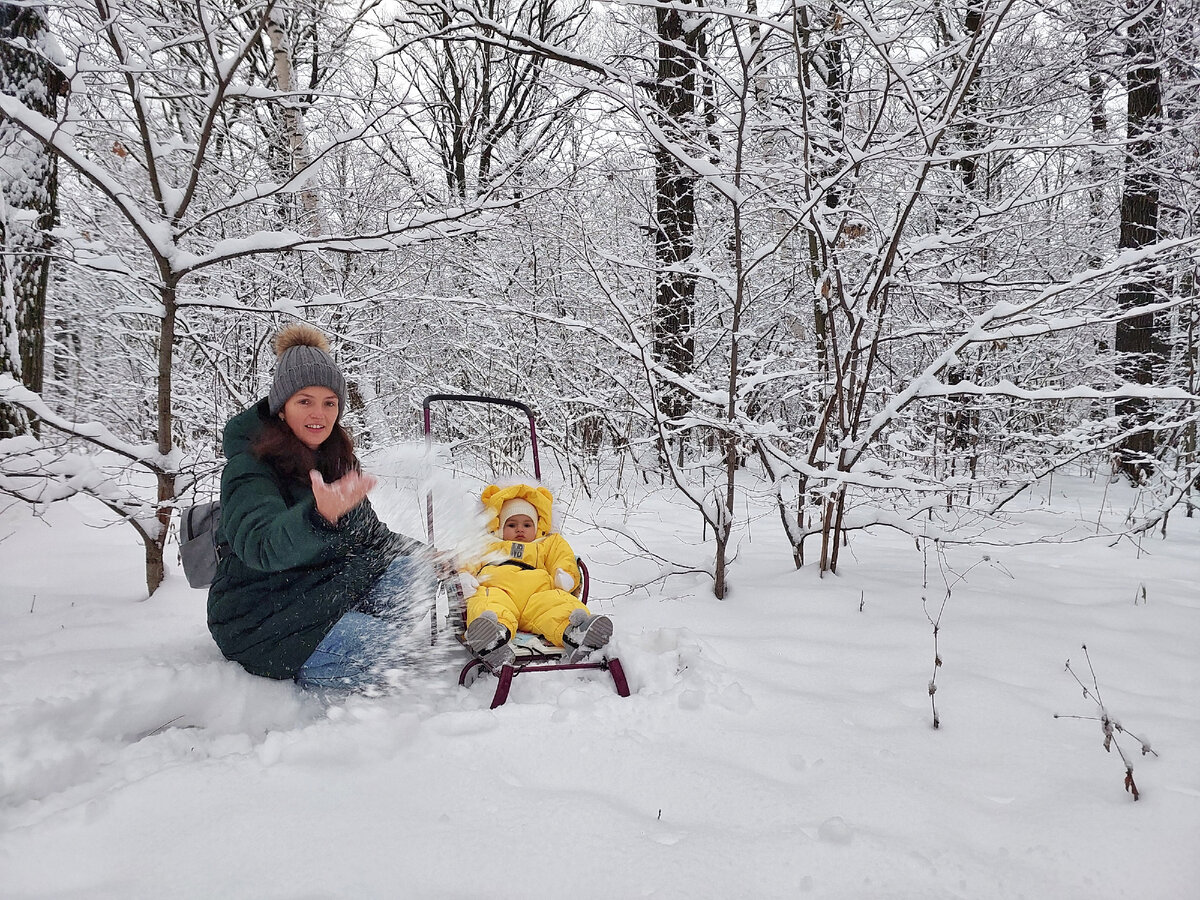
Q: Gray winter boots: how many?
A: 2